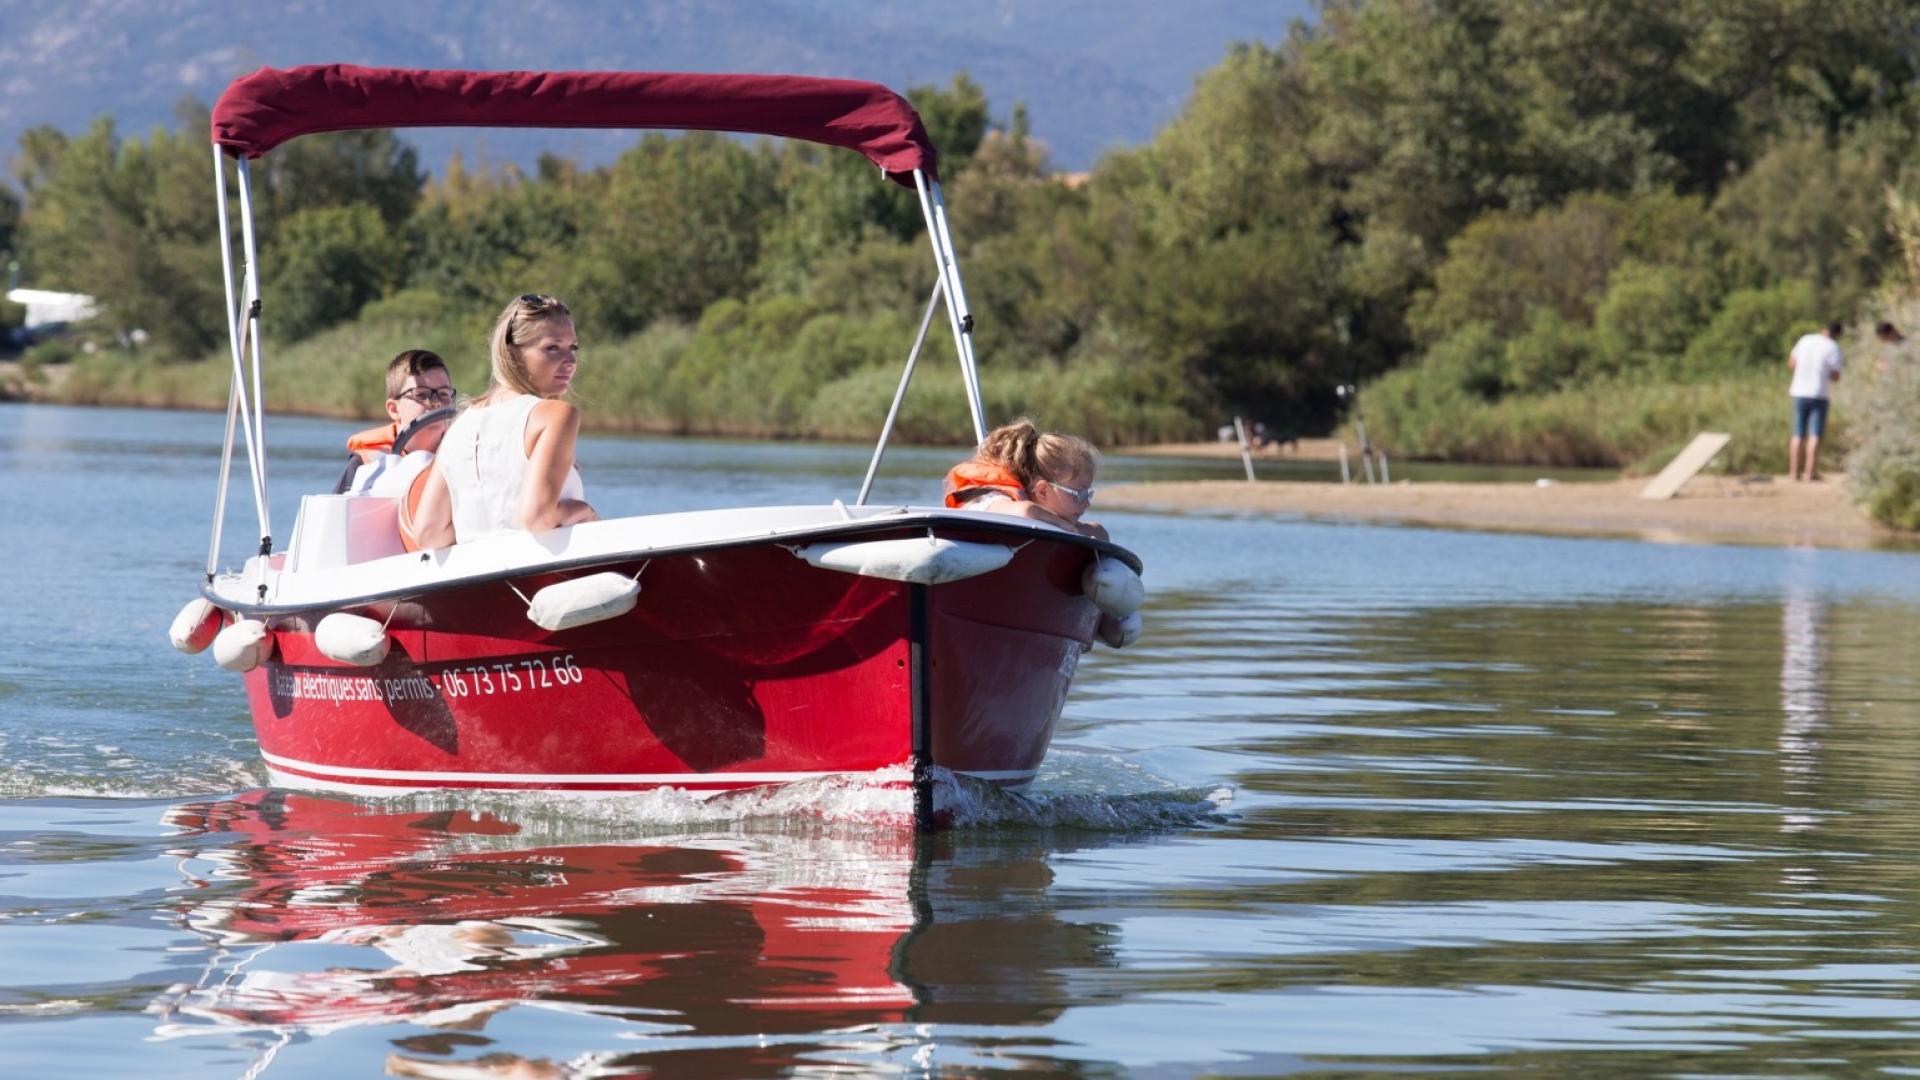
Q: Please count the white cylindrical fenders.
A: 7